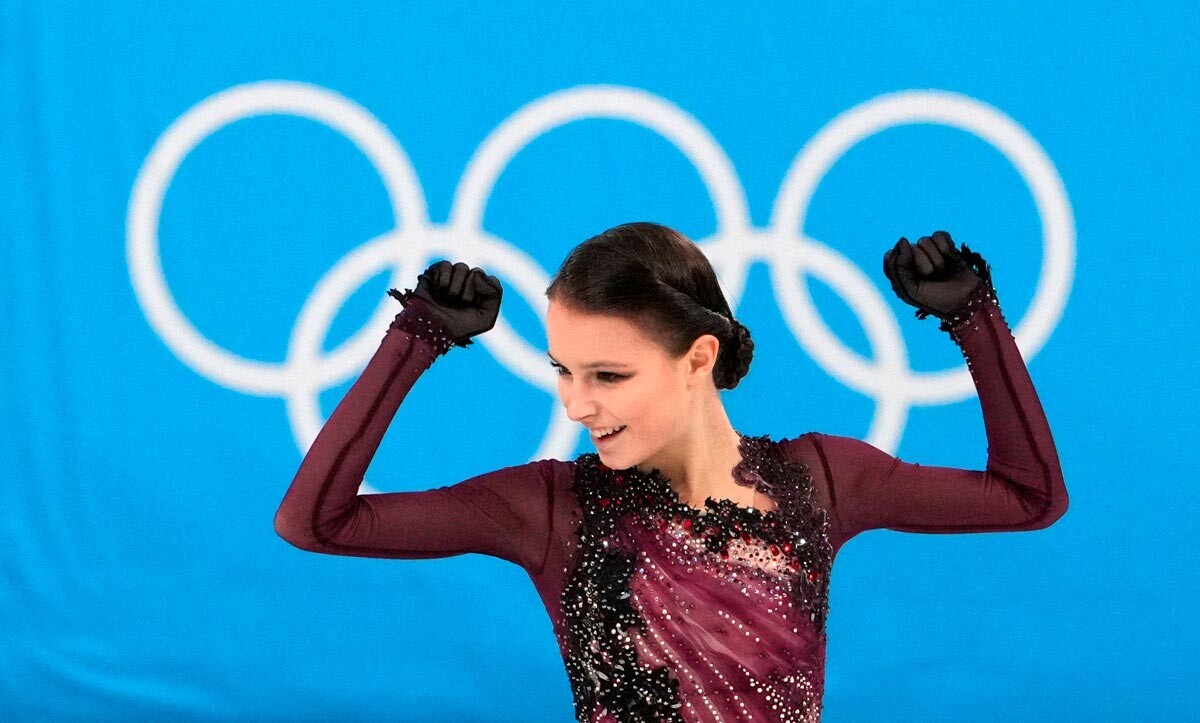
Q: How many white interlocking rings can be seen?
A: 5